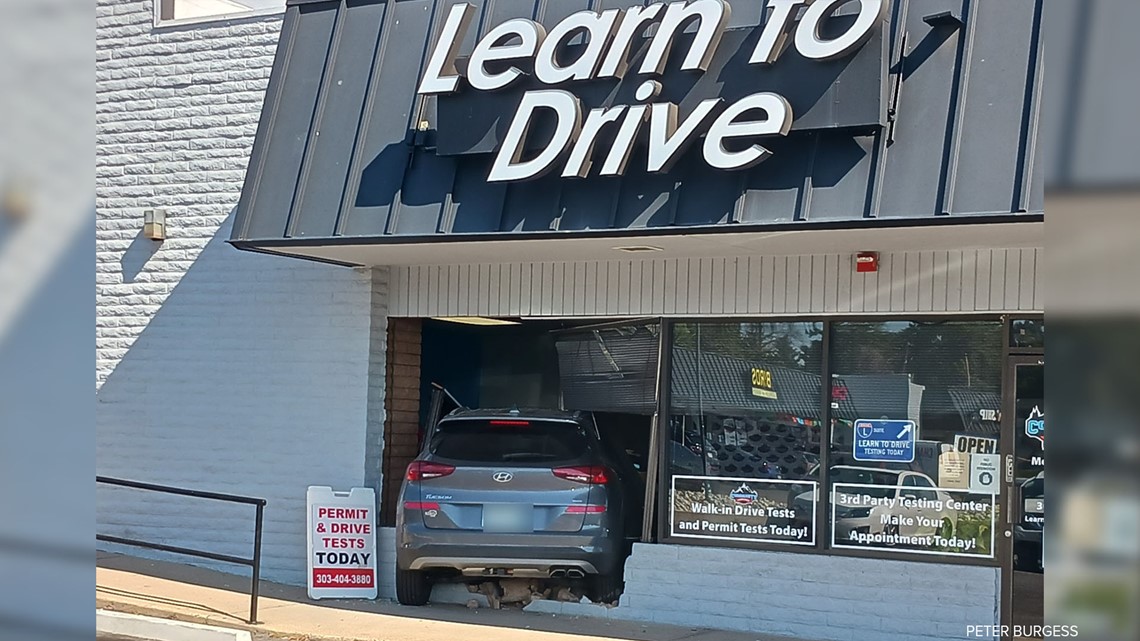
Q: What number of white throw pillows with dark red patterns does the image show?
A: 0